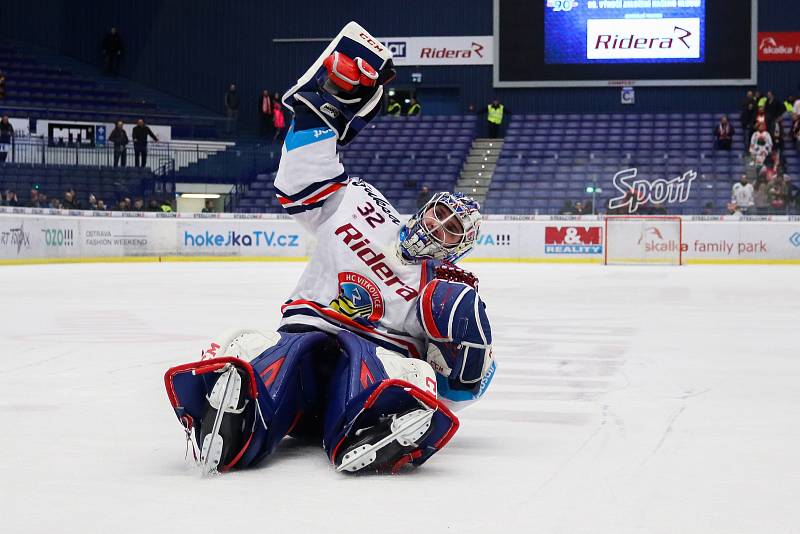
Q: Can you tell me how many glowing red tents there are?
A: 0